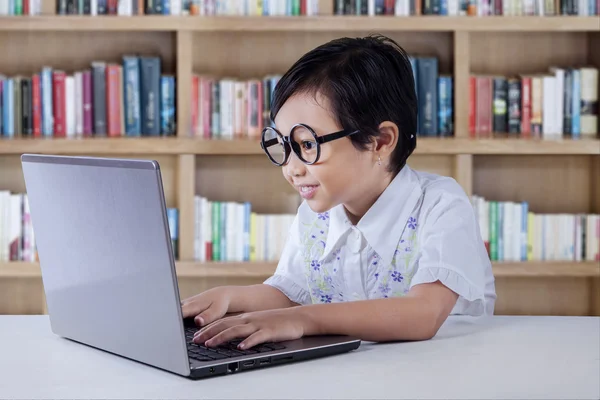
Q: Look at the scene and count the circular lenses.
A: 2